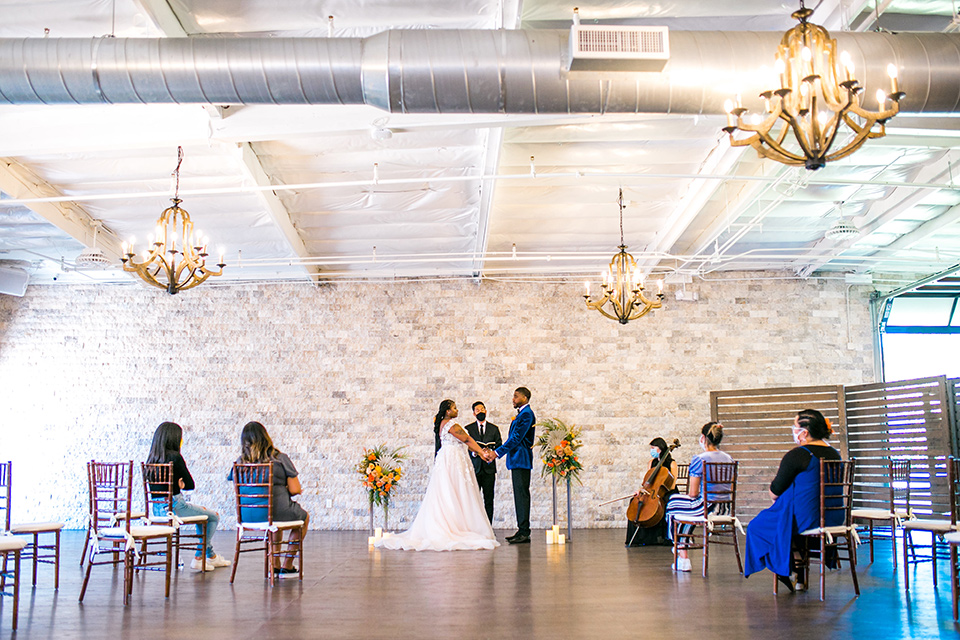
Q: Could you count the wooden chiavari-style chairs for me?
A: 12